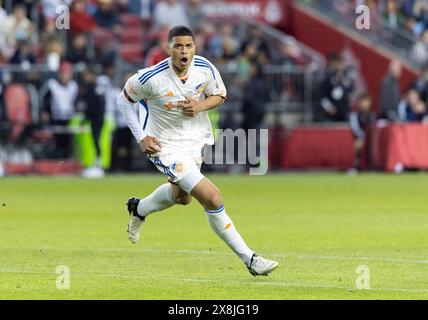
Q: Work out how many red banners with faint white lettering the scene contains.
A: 1